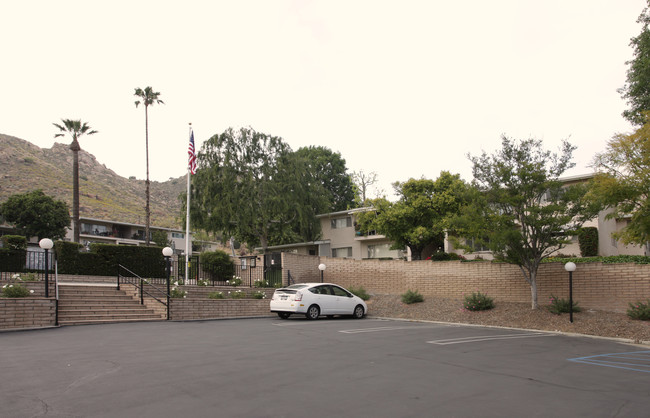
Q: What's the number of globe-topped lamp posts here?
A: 4